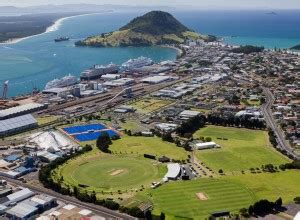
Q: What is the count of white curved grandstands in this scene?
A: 1